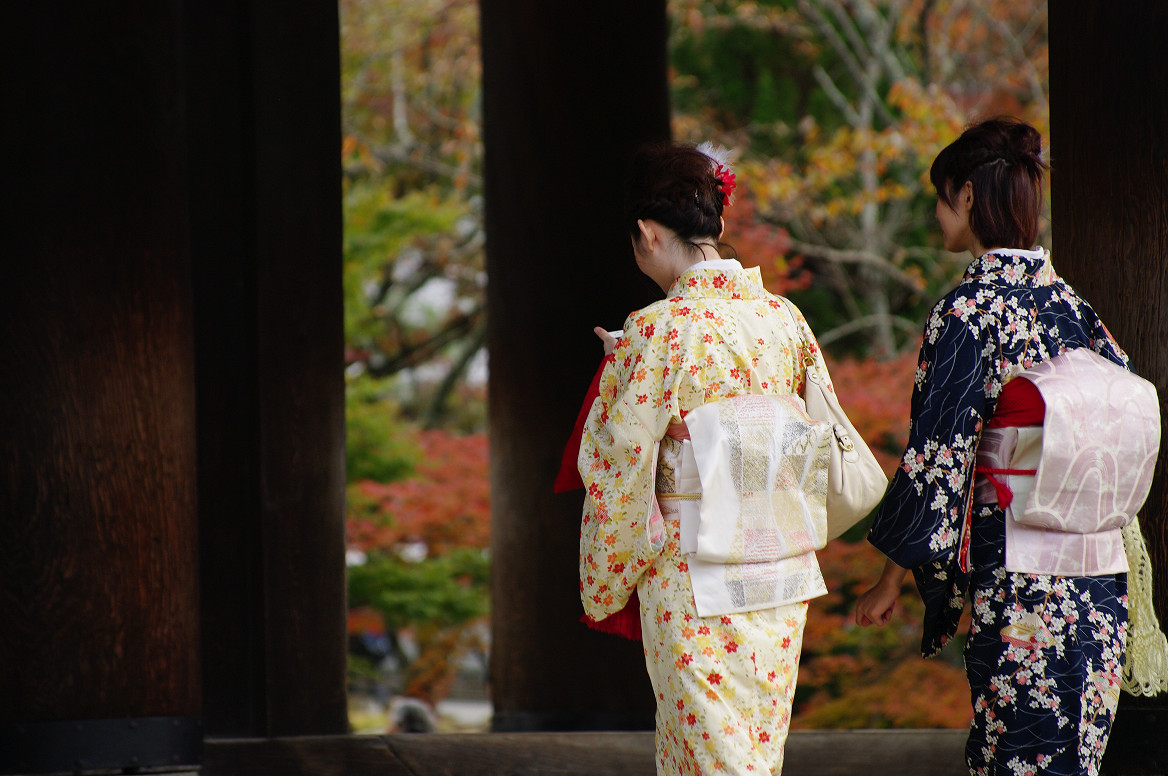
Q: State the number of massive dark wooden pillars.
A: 3